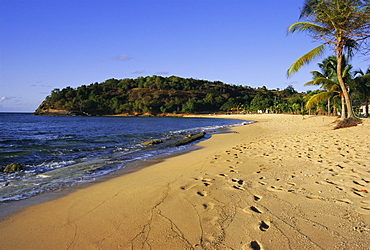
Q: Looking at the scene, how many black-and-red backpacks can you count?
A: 0